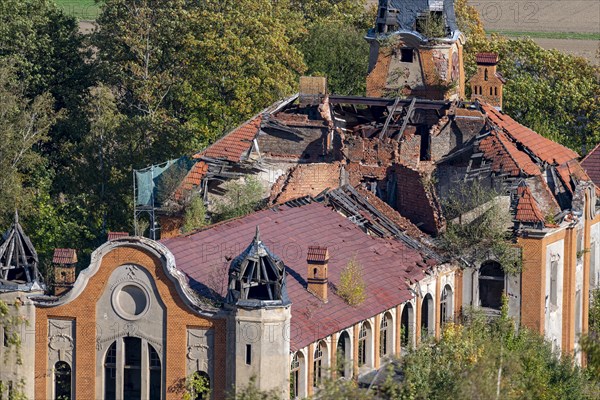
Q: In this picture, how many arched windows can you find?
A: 12